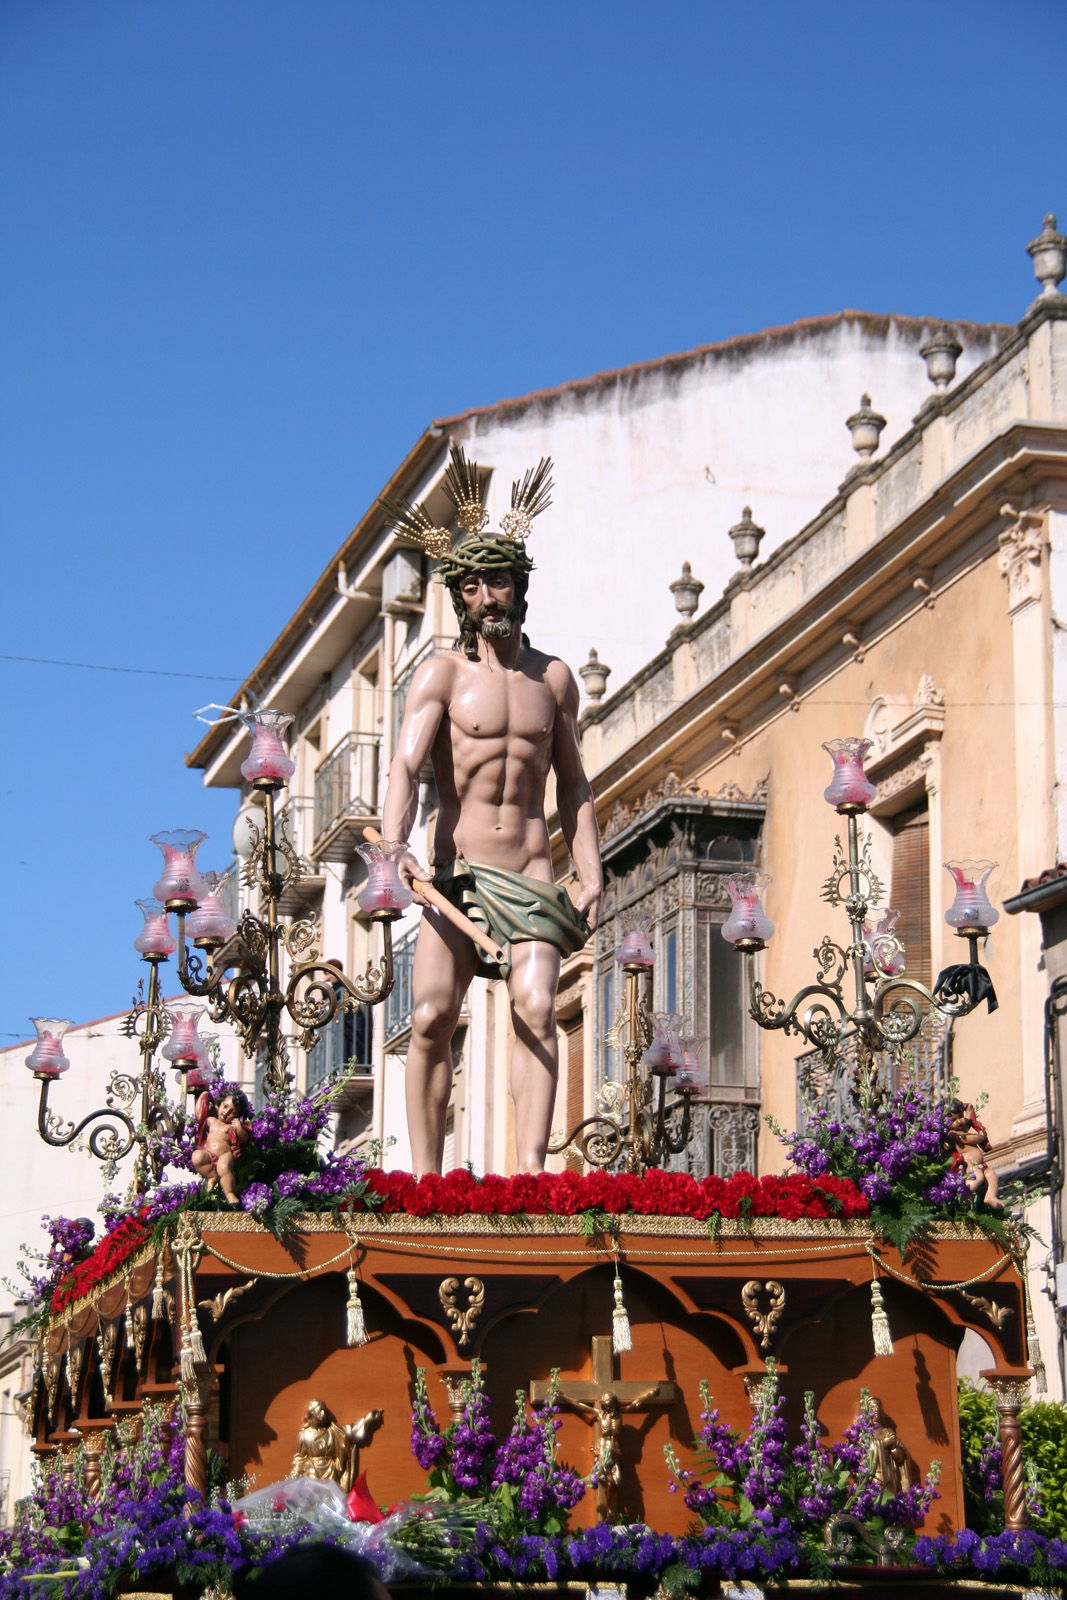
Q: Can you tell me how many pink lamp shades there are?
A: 15